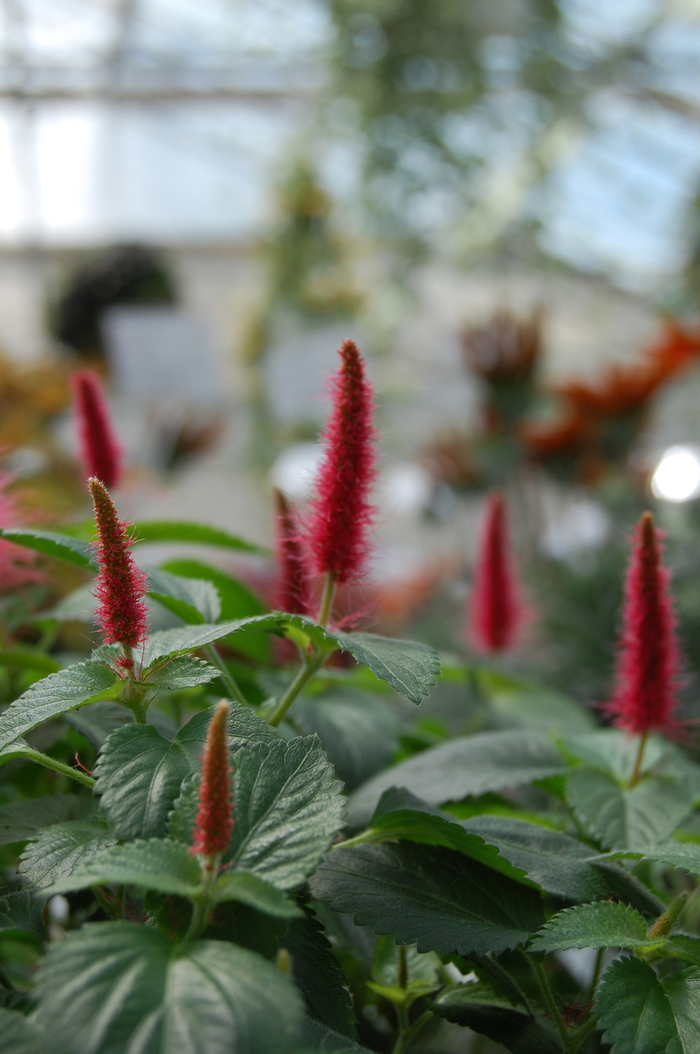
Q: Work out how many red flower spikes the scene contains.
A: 7